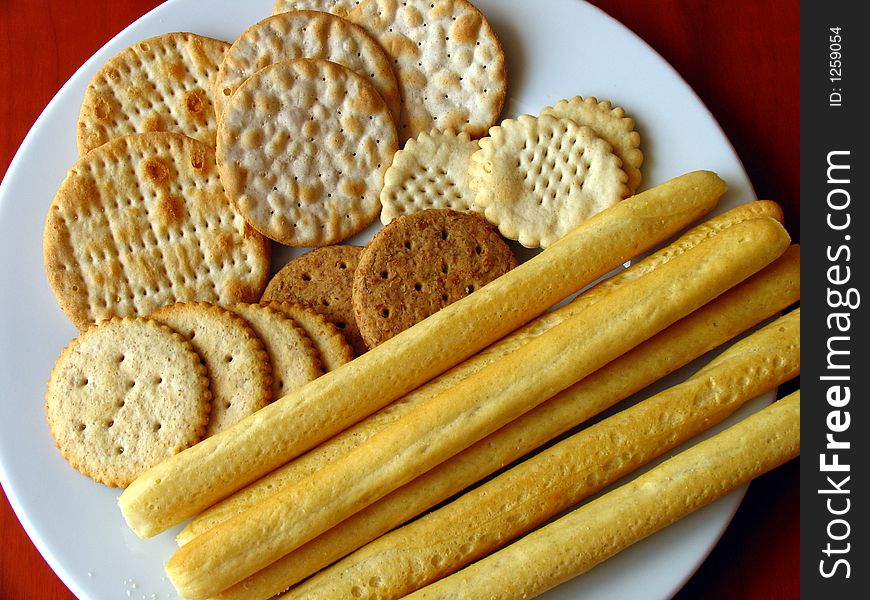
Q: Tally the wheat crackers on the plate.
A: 2